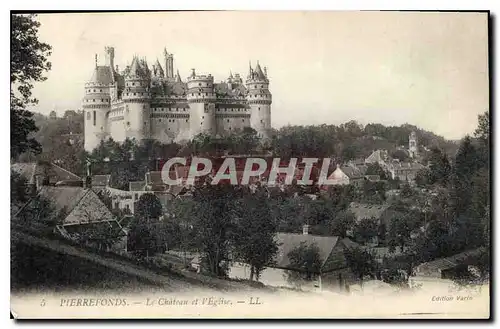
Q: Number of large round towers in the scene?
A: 4